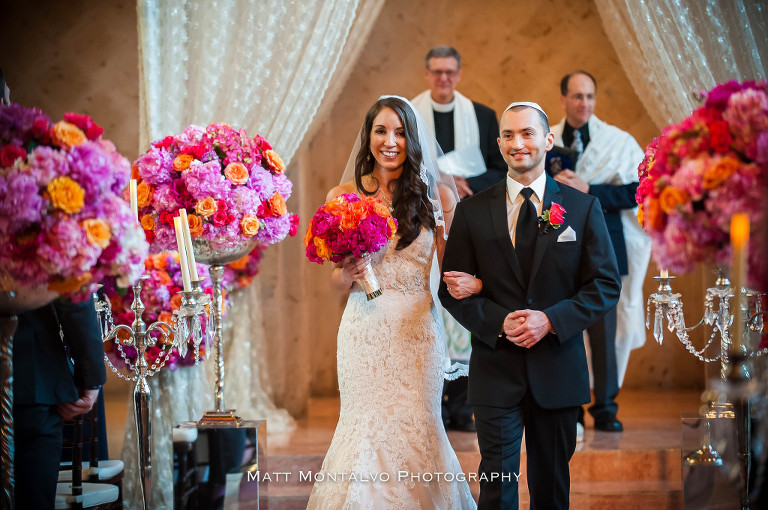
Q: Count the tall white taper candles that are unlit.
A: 3